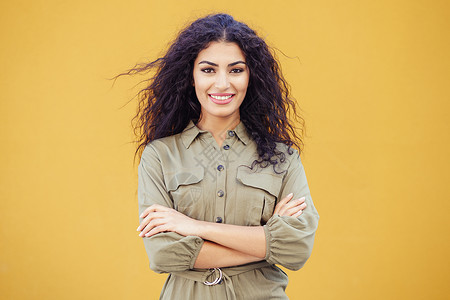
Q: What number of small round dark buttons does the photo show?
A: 5